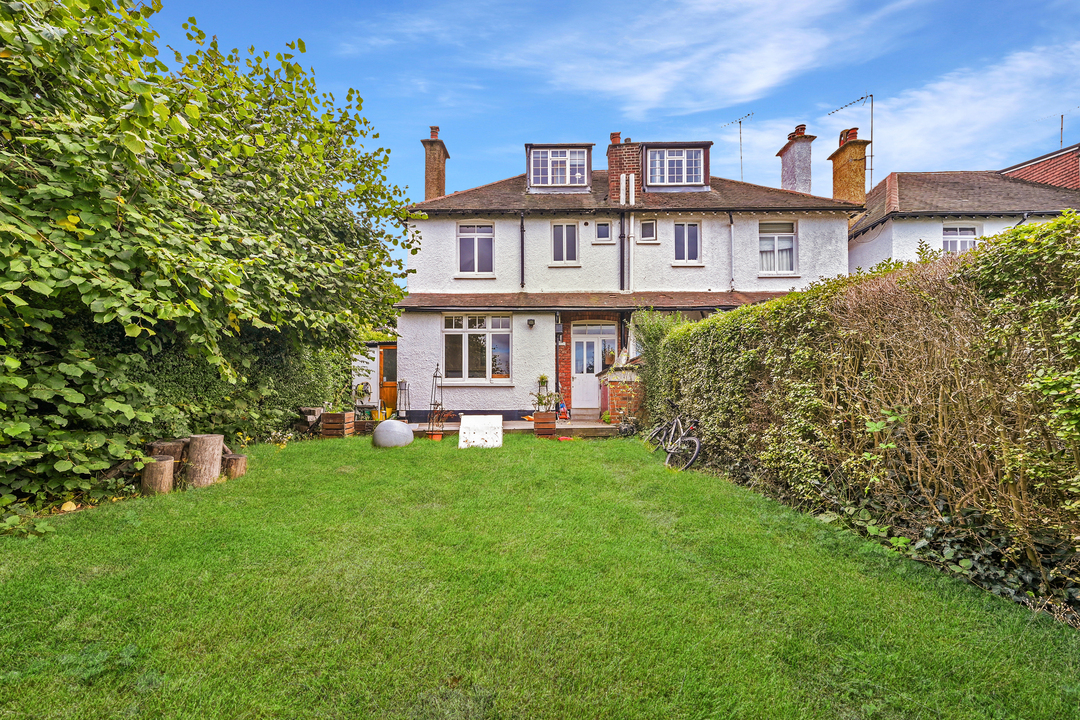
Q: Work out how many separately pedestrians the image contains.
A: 0